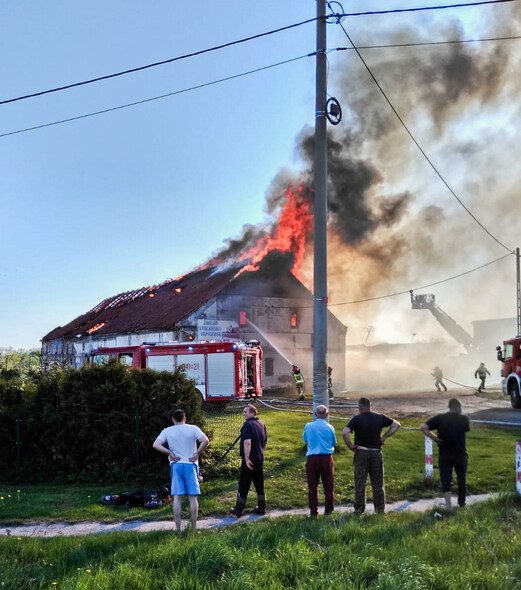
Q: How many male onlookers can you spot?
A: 5